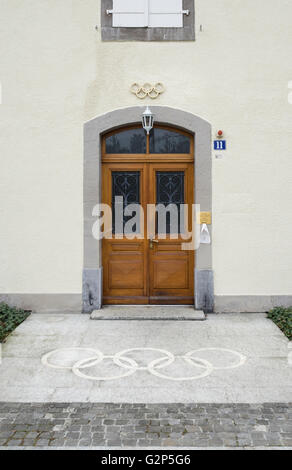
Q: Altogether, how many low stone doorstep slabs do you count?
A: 1